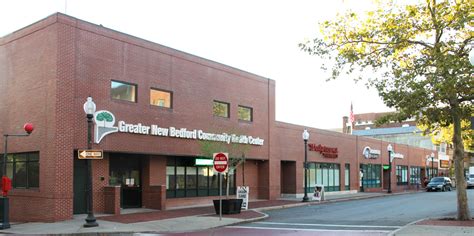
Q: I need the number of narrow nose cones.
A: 0